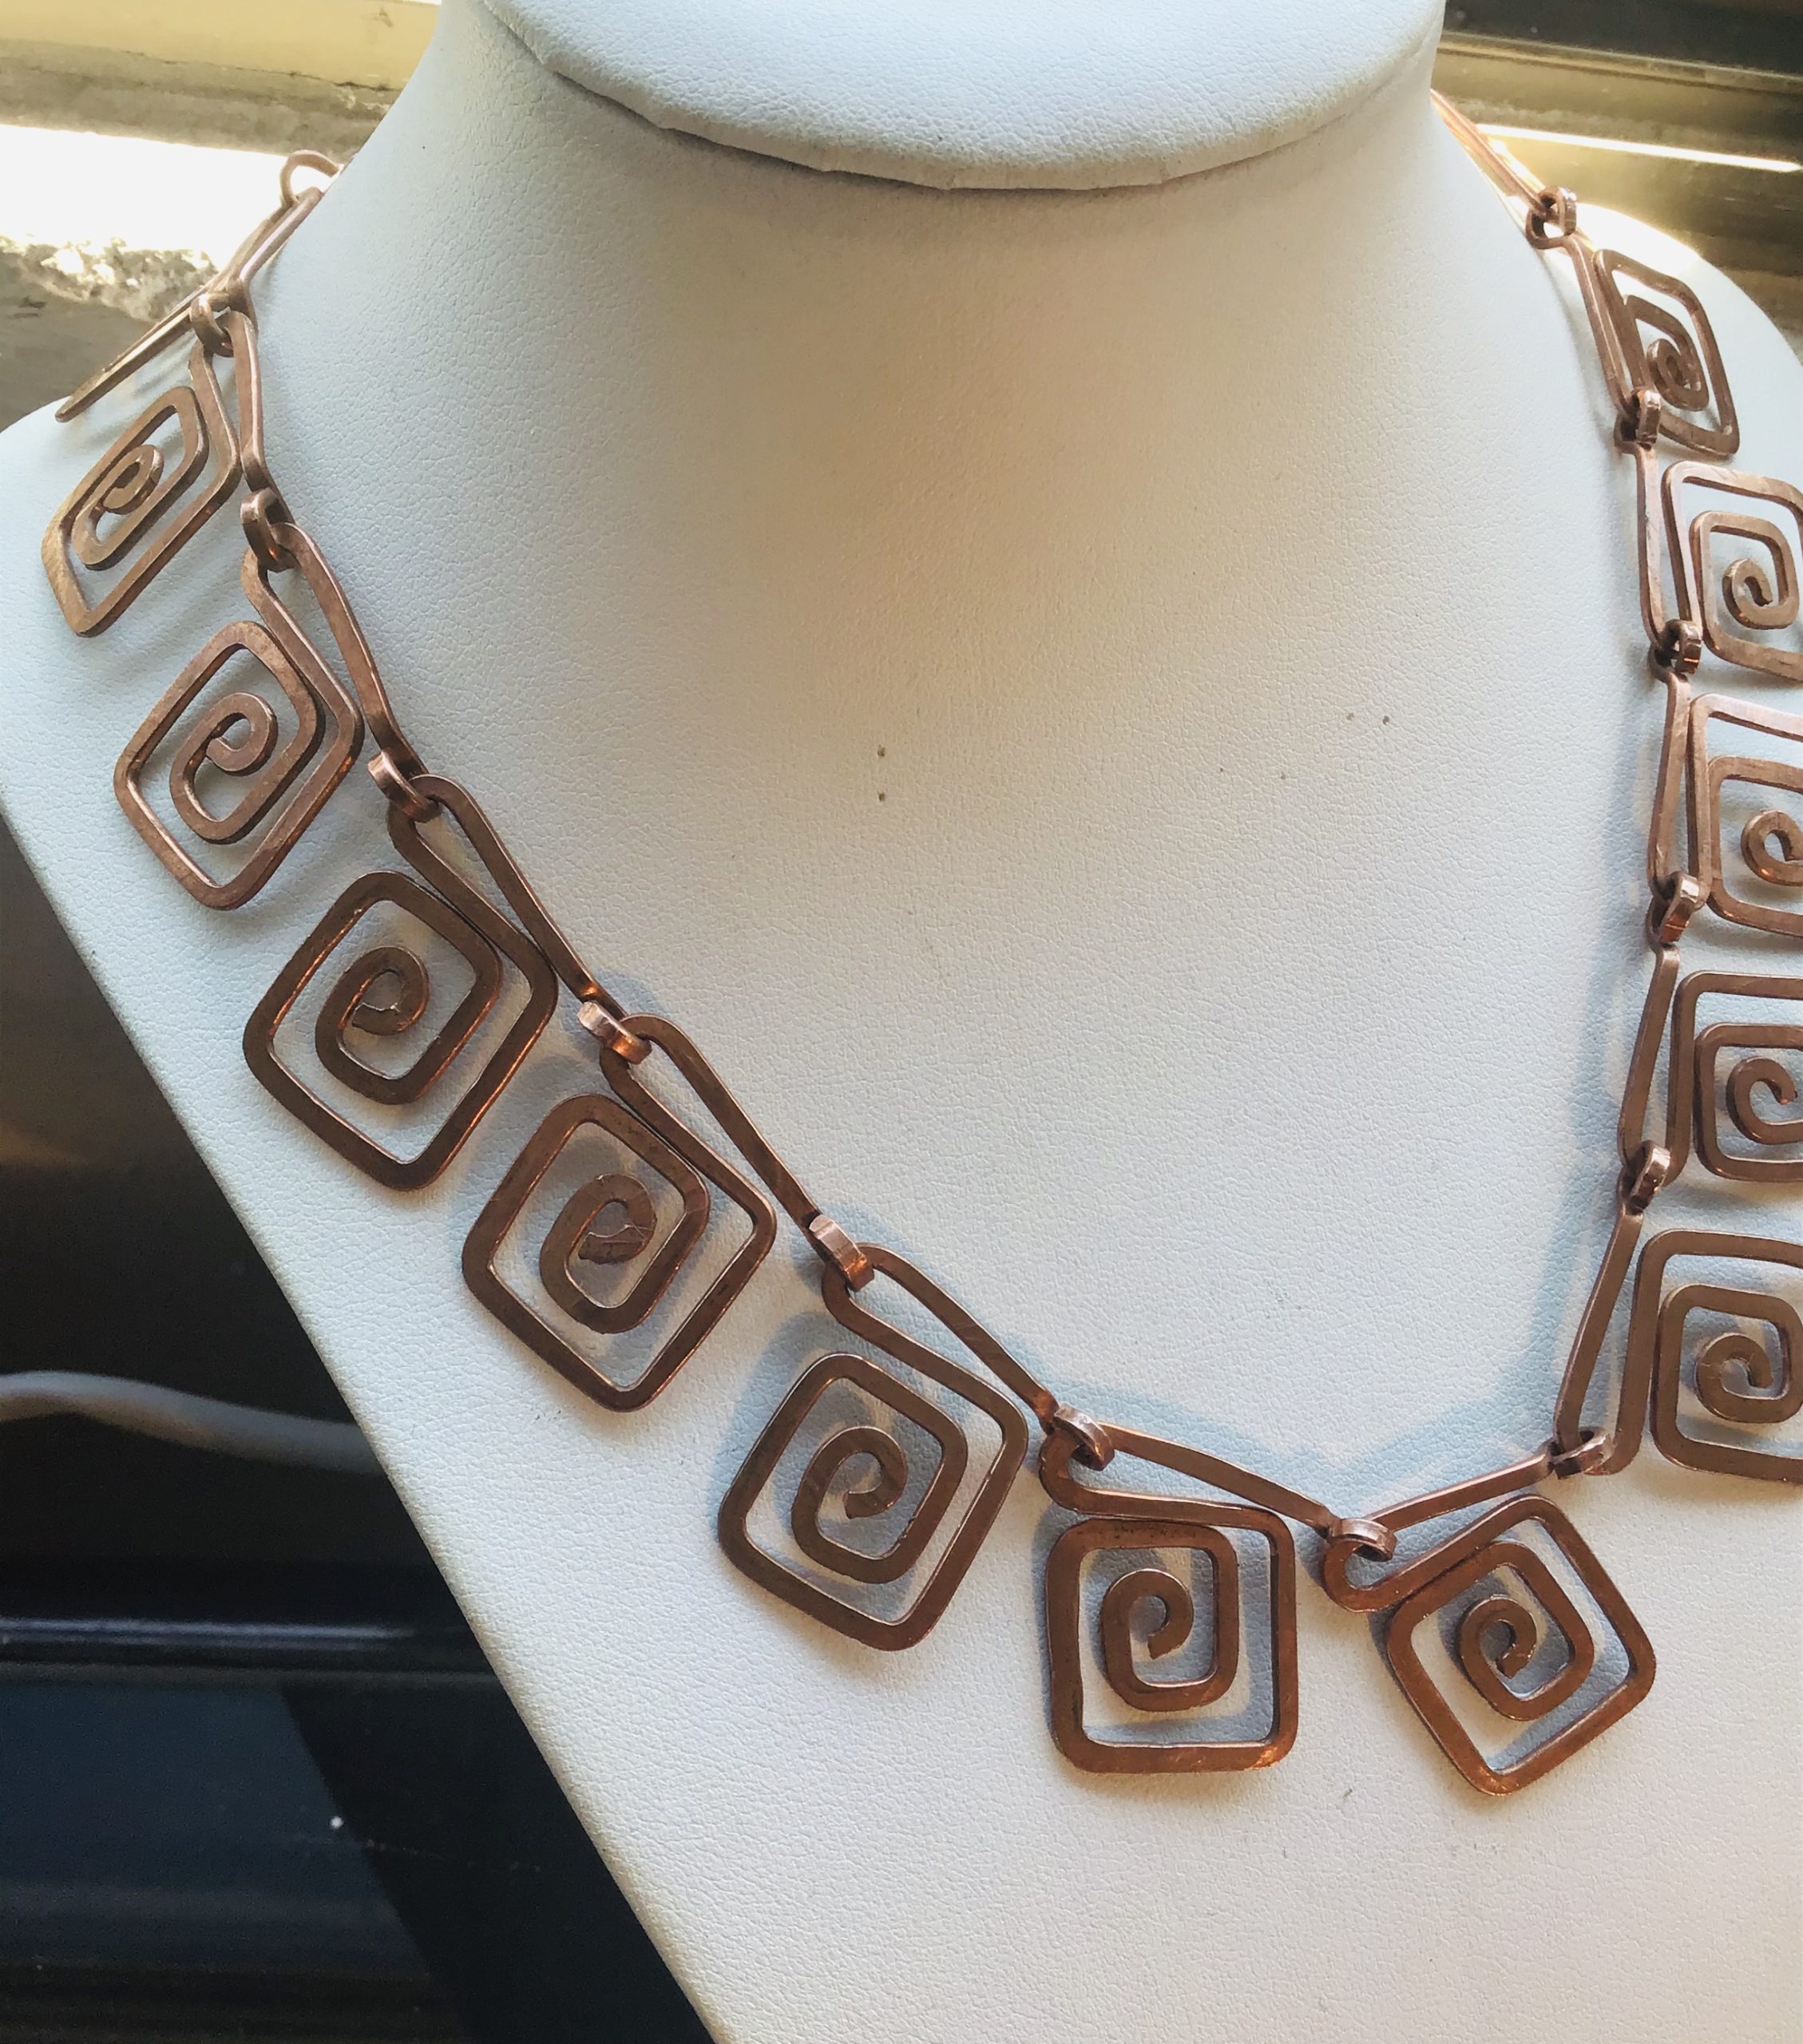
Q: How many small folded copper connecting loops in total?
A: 13